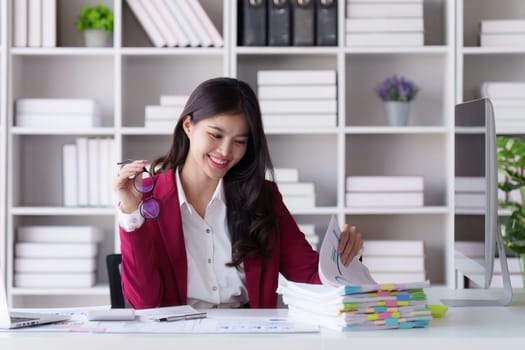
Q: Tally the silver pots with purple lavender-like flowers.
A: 1